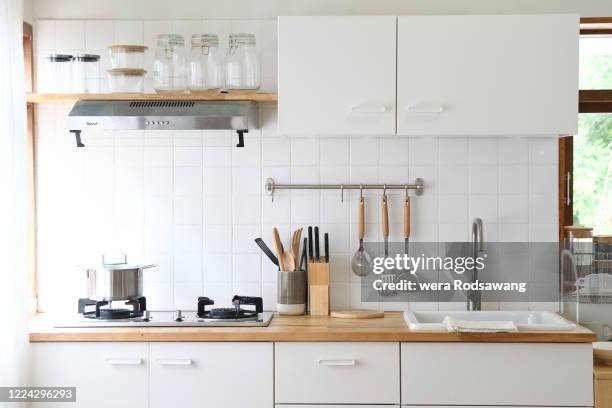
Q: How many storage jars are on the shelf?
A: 7